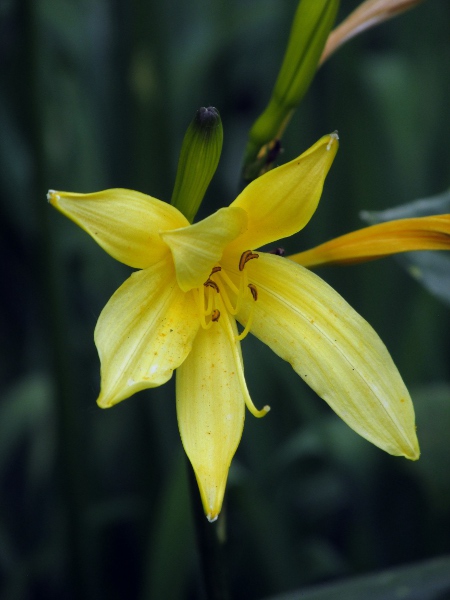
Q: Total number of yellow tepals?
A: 6